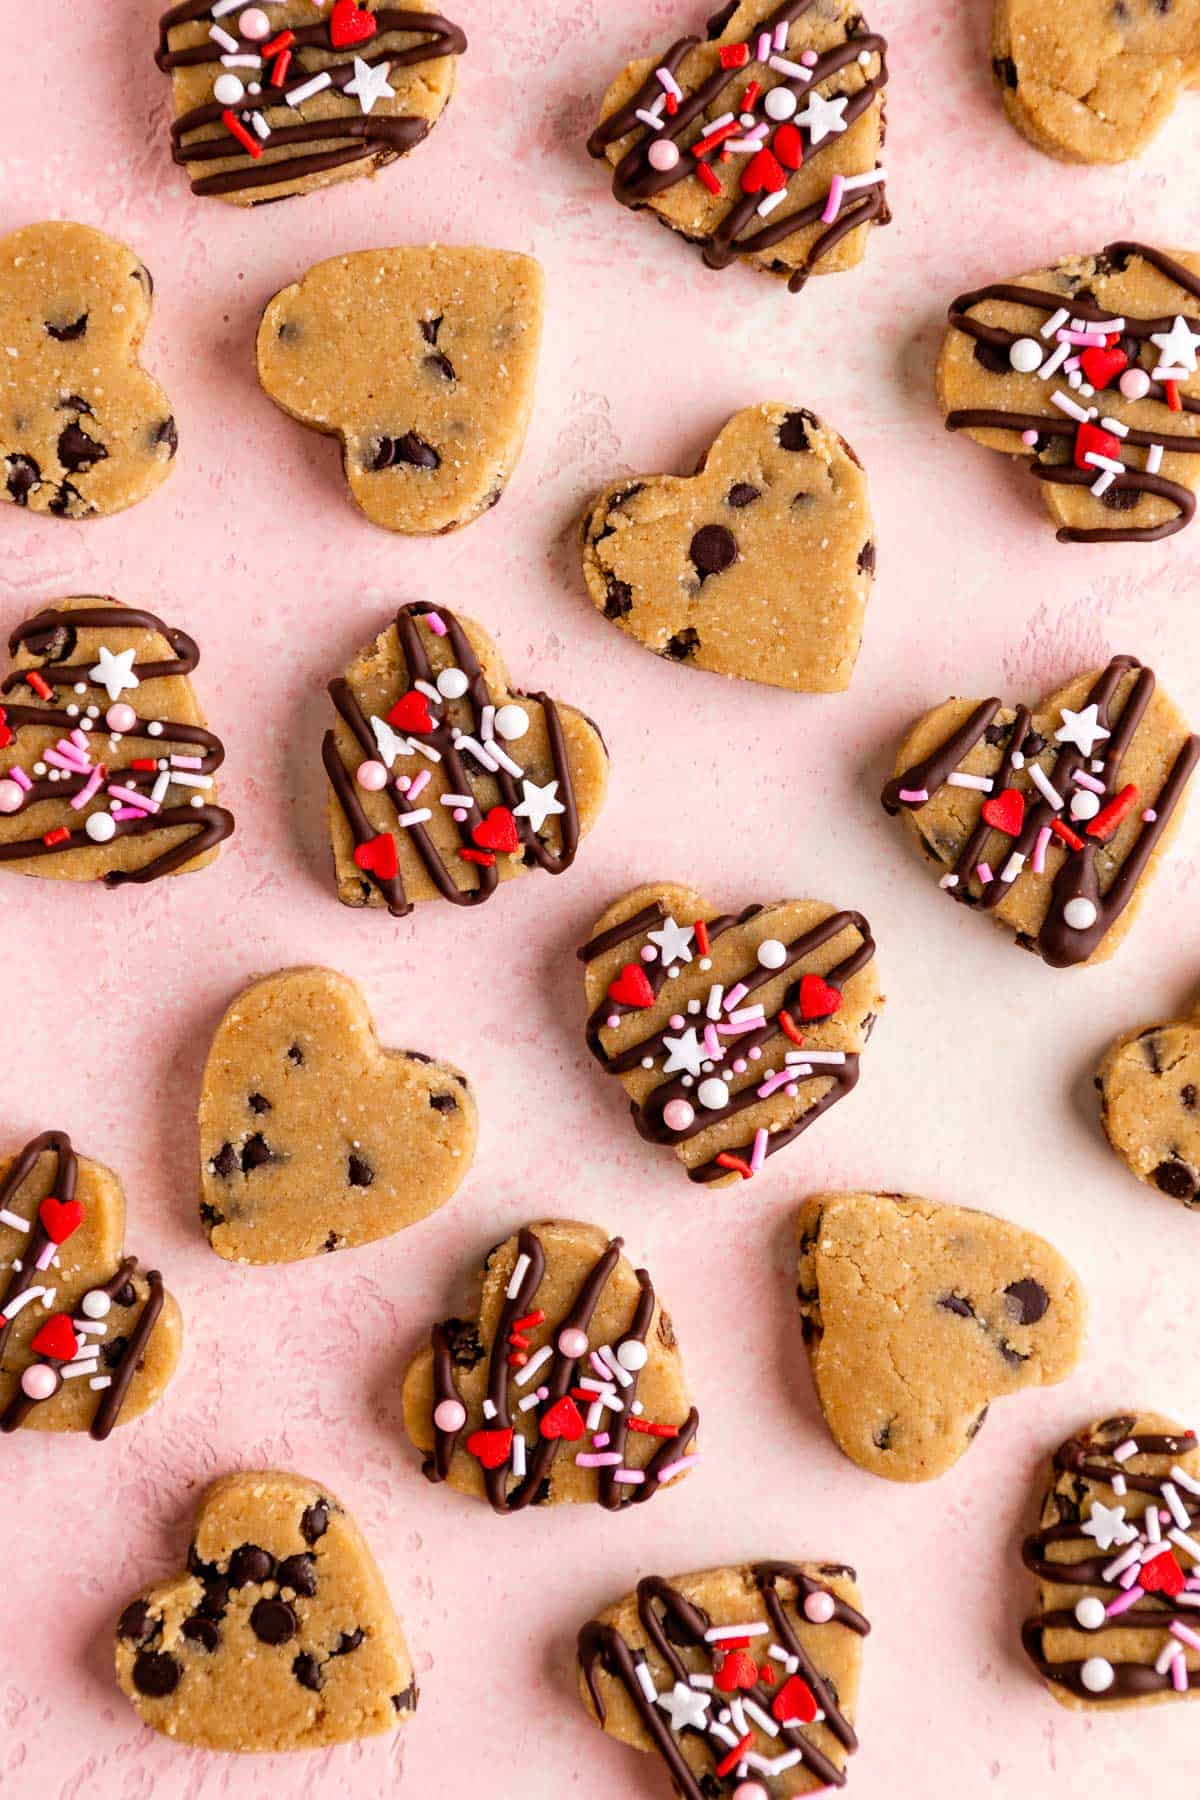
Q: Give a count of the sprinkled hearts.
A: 11